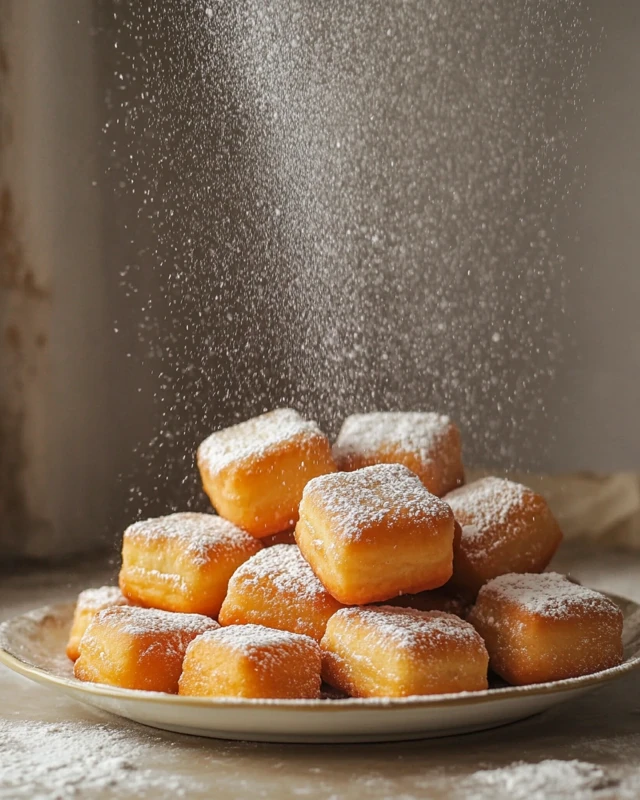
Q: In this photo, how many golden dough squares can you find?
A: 11